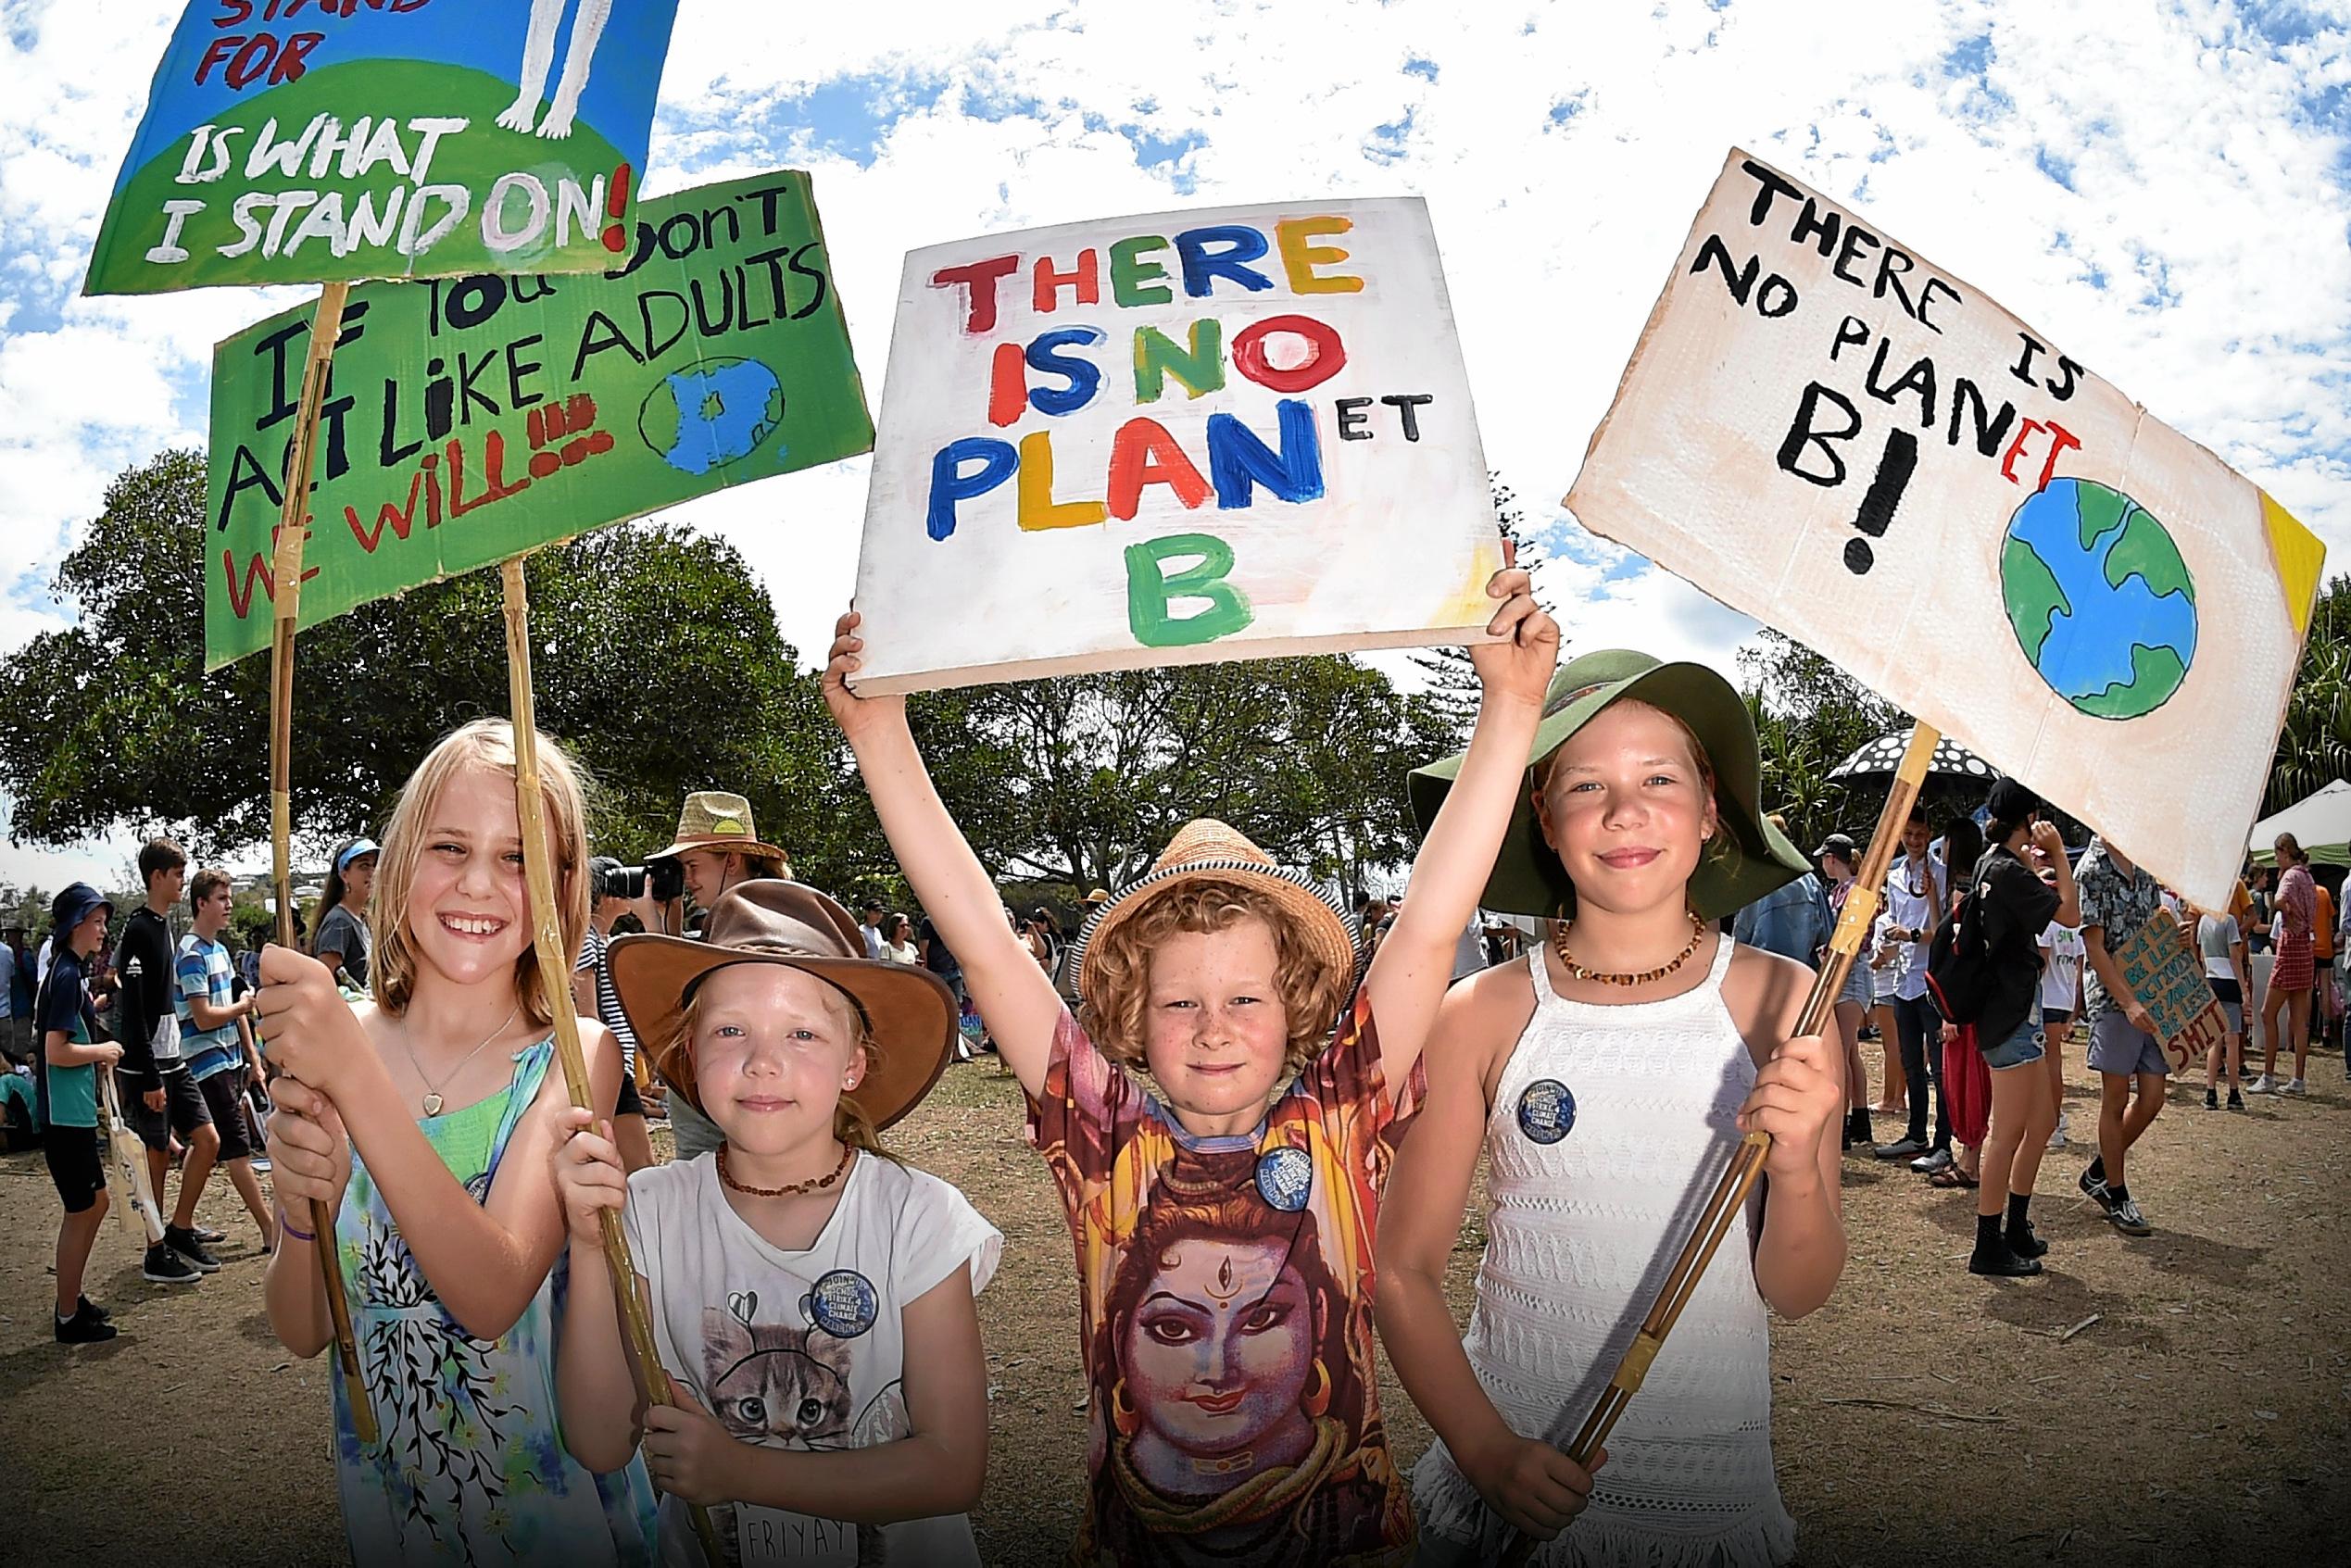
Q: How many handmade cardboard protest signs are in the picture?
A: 5